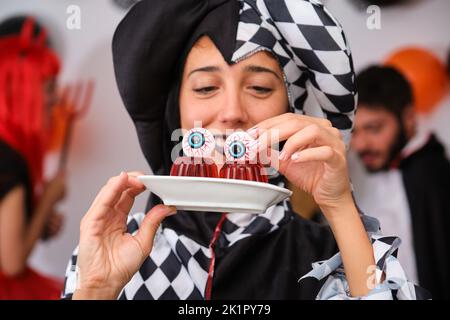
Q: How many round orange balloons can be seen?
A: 1